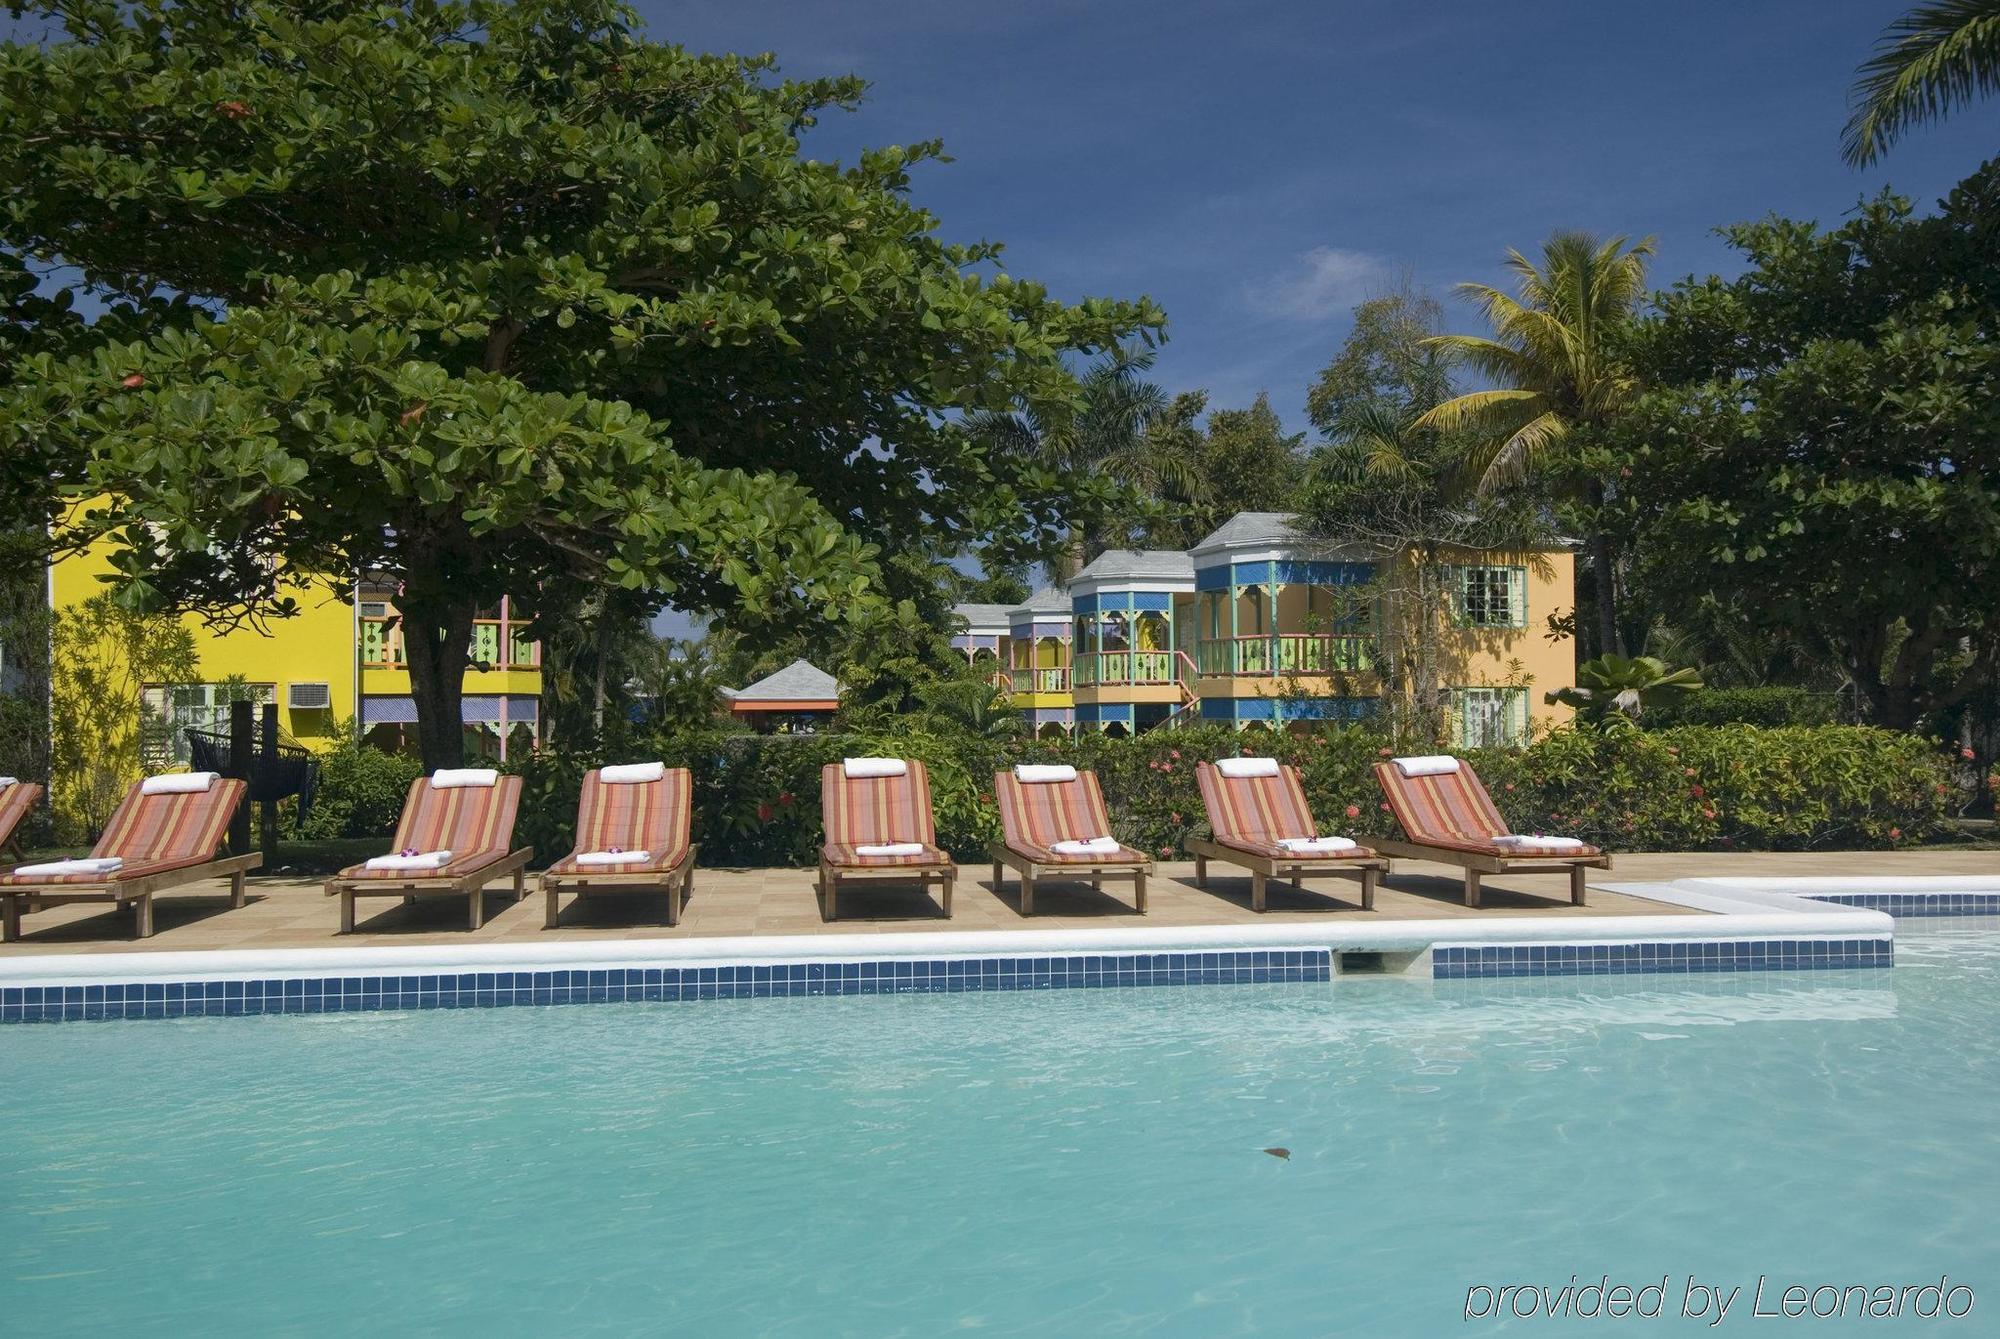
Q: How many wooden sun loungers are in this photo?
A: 8